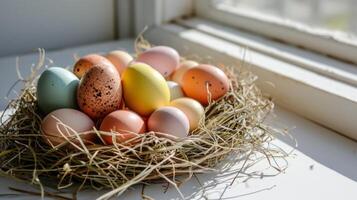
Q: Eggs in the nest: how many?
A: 13